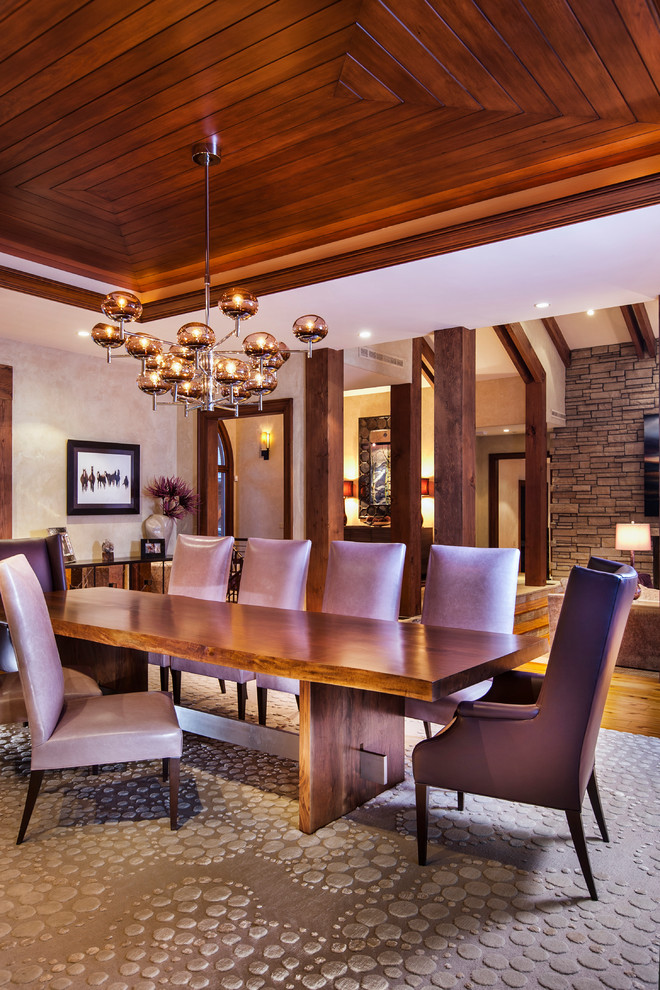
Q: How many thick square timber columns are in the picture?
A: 4